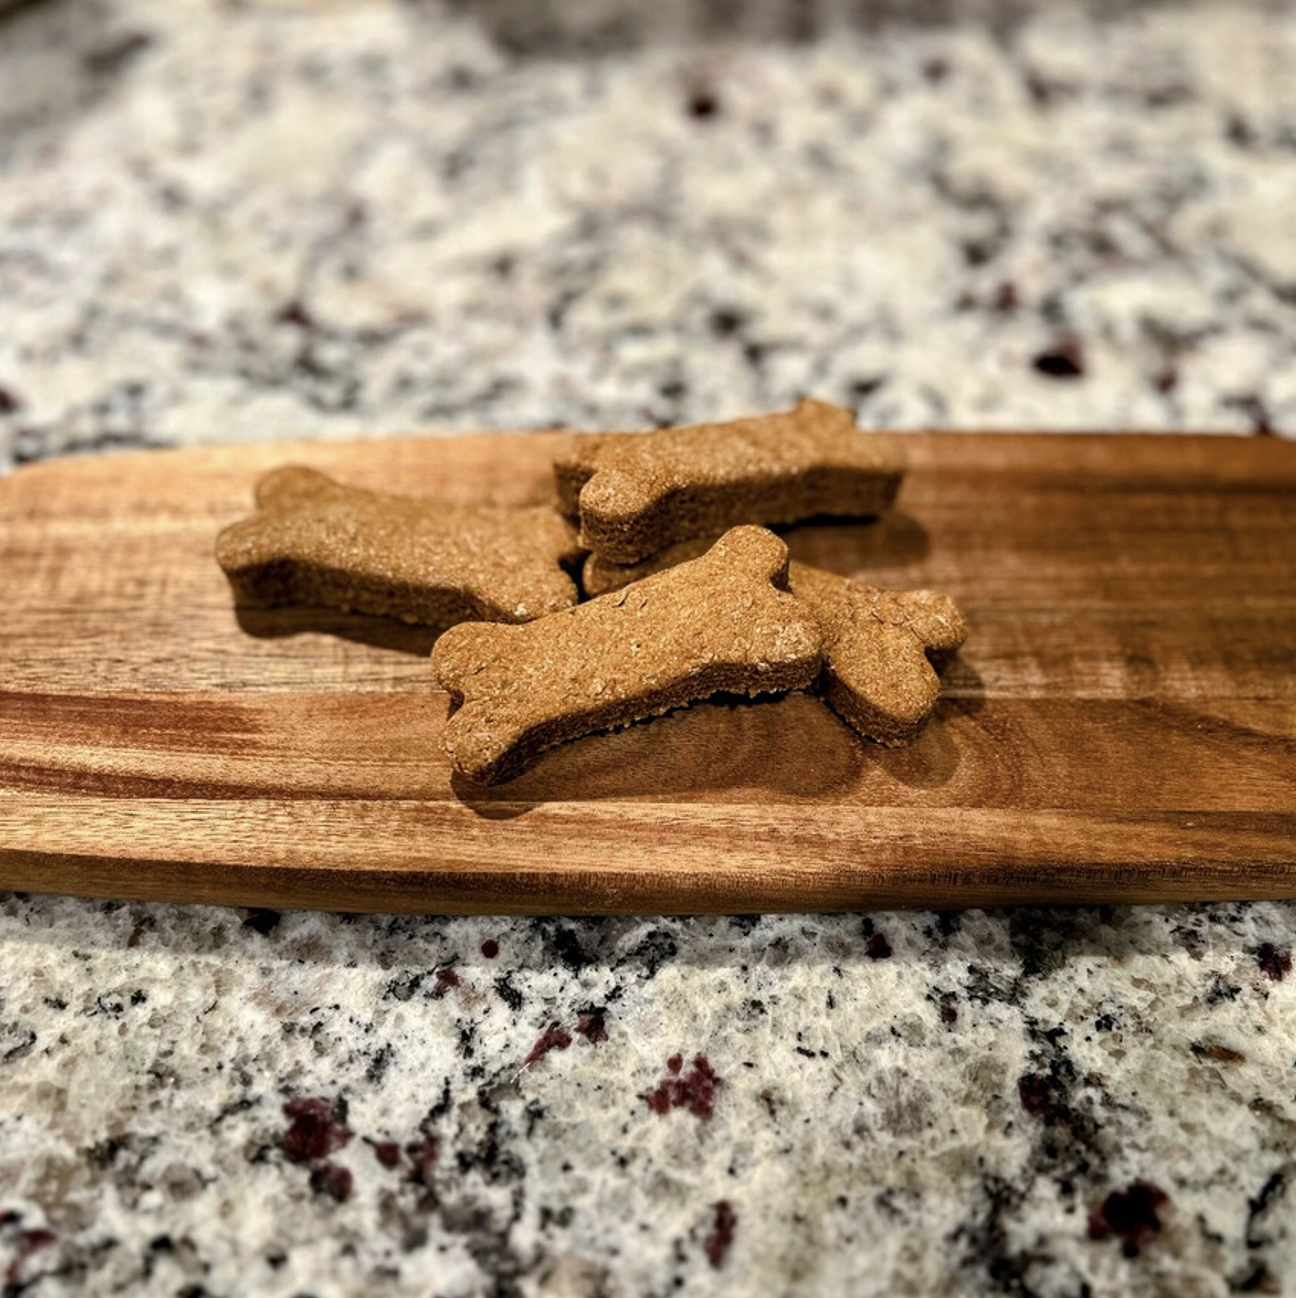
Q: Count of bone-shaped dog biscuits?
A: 4